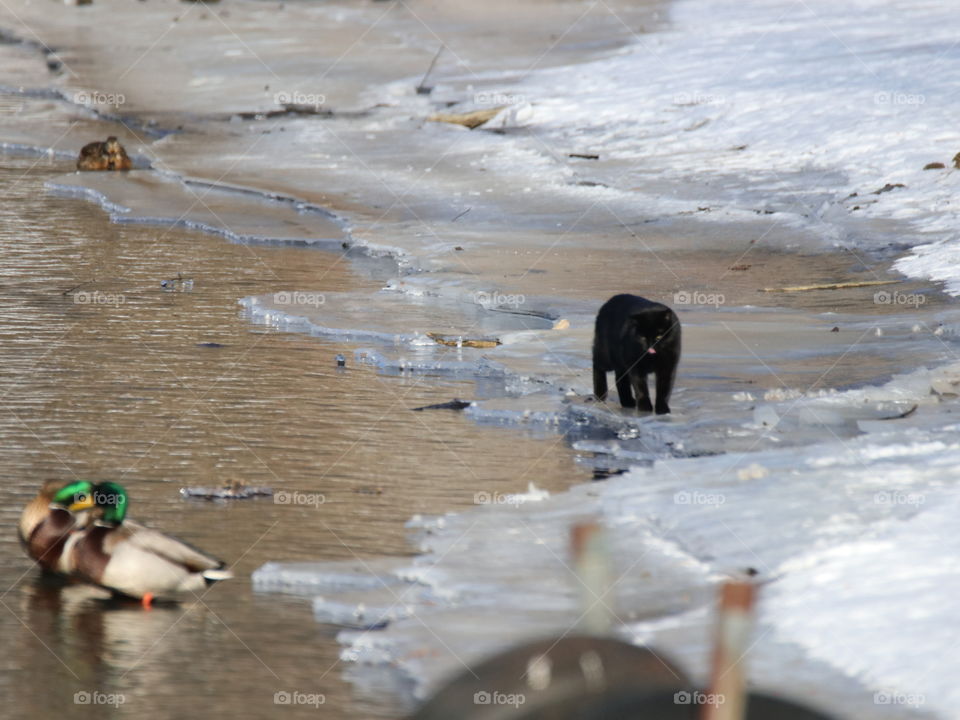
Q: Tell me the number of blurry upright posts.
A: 2